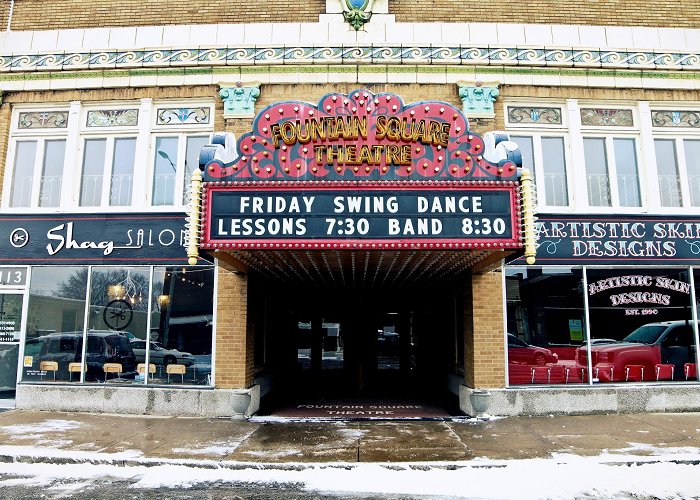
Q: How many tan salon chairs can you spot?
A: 5